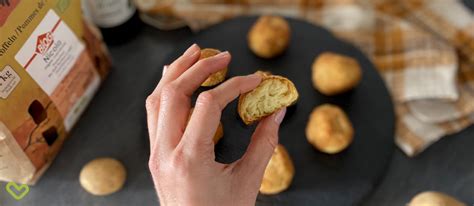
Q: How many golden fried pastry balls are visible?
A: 7